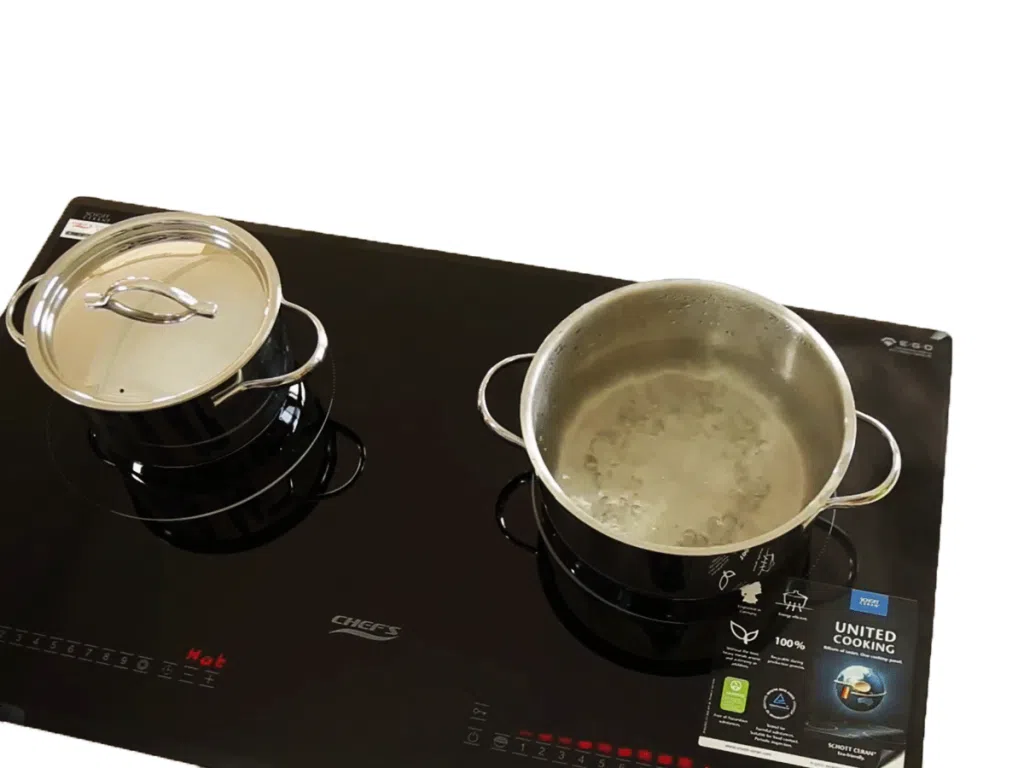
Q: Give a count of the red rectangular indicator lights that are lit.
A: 9